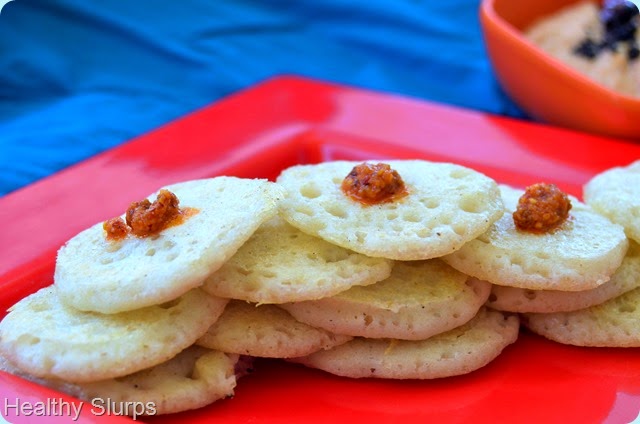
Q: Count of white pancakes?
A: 12